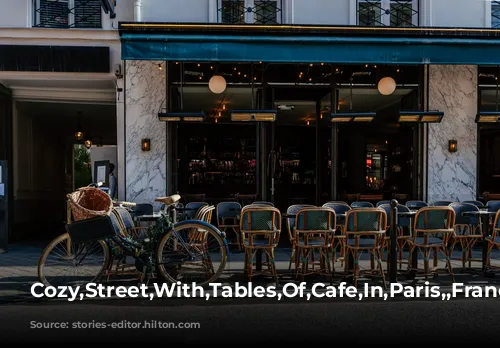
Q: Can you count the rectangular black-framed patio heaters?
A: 5